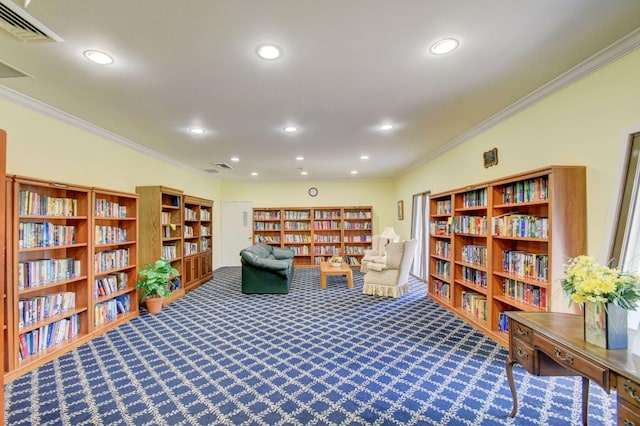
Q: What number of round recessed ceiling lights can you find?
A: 12